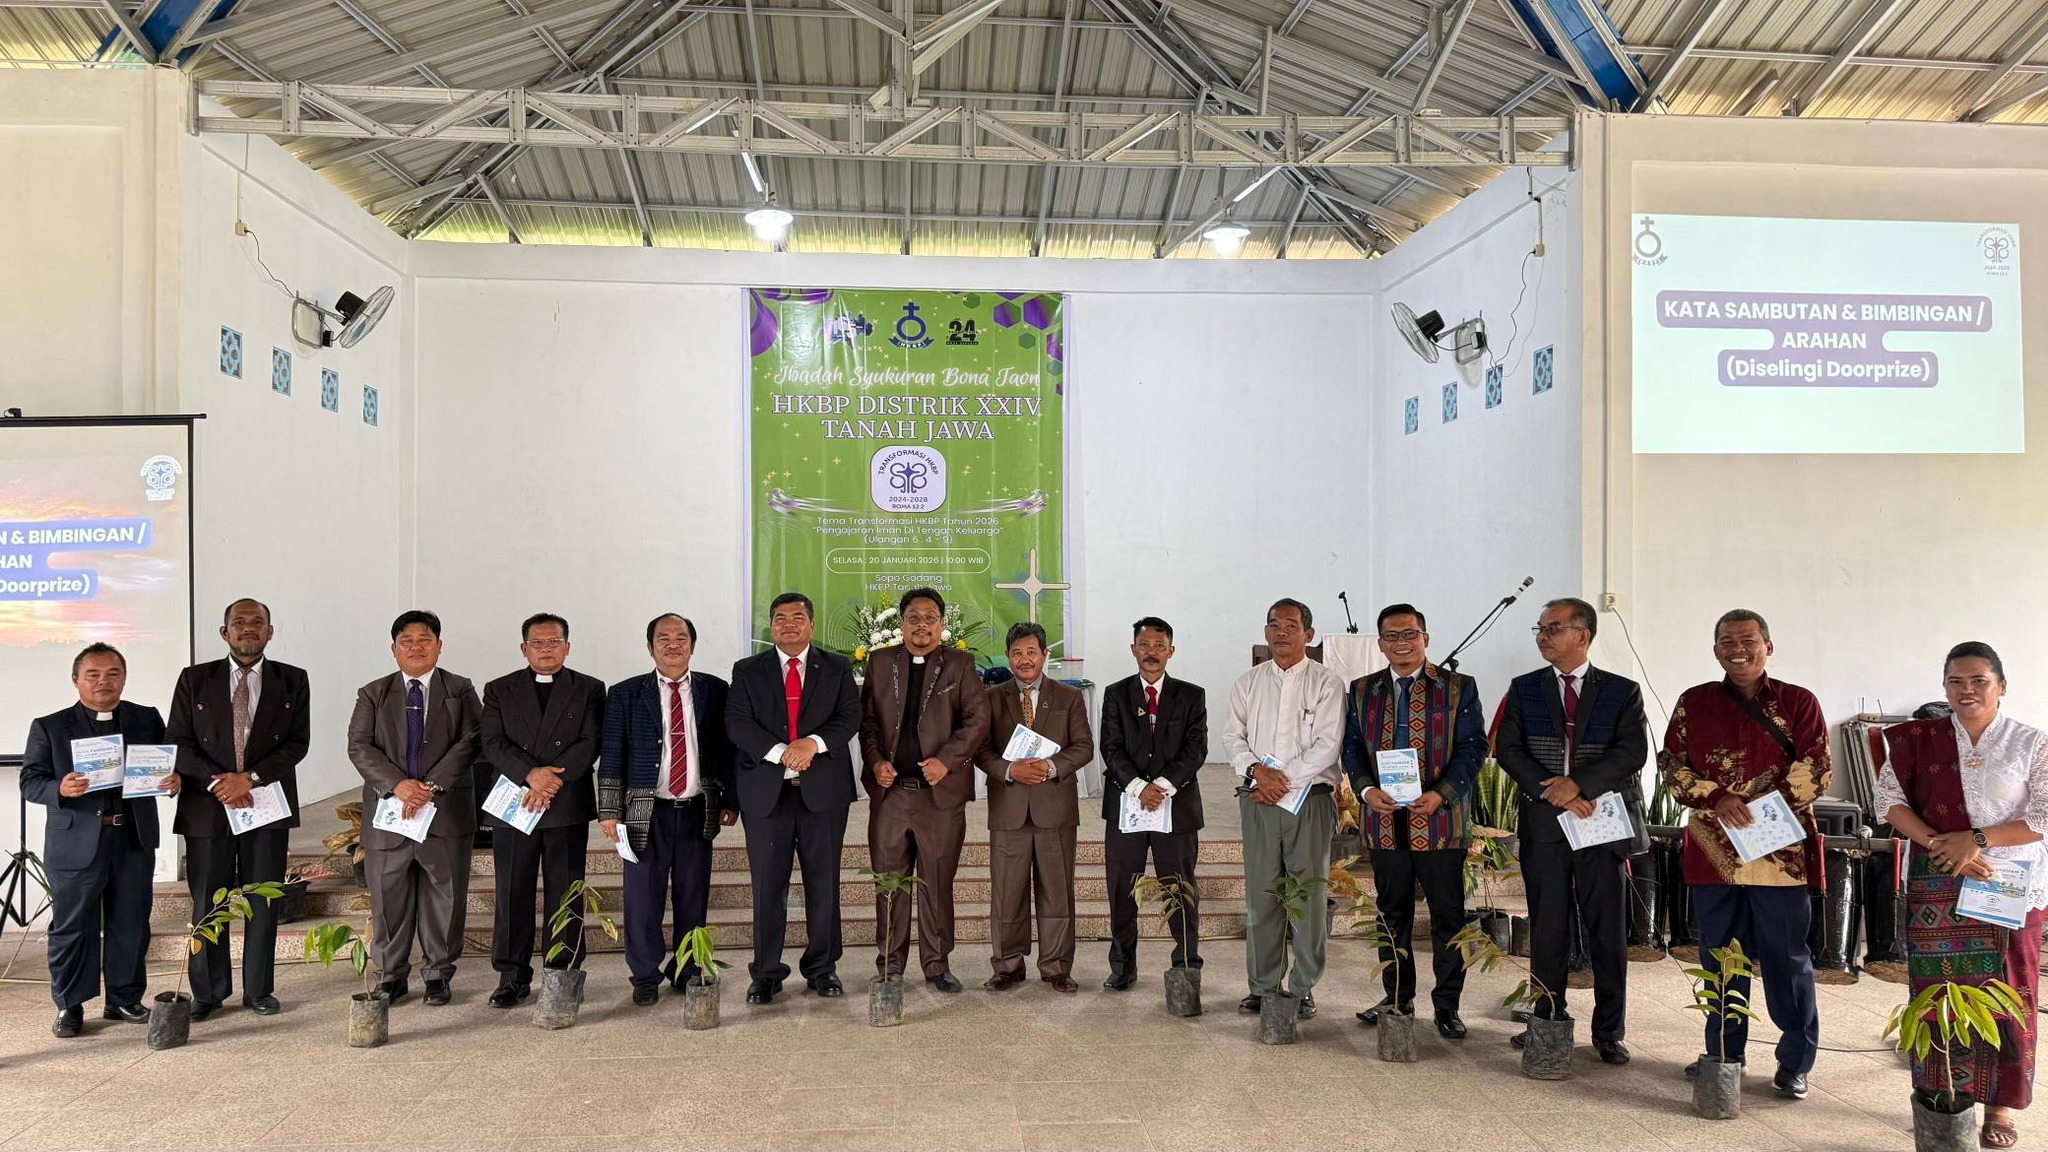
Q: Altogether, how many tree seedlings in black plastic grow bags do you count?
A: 11